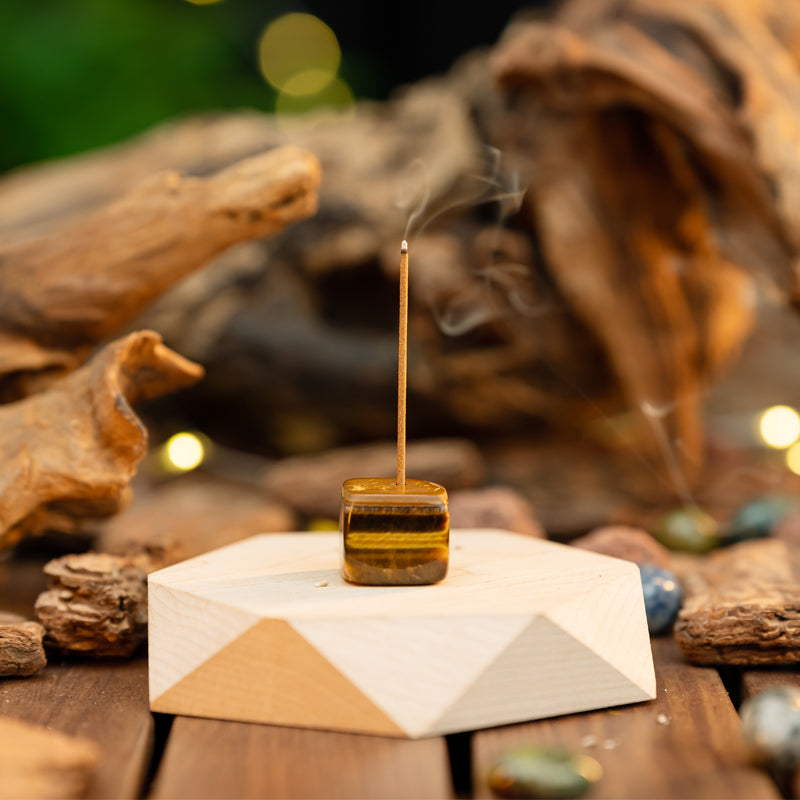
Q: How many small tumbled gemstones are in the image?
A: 5